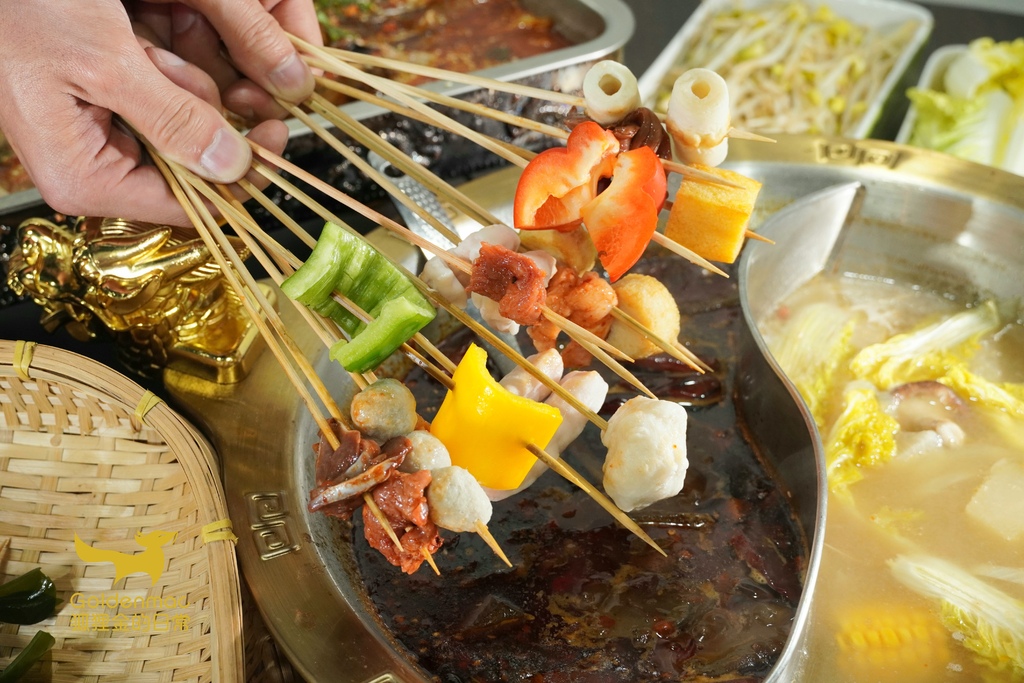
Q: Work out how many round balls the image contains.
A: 4